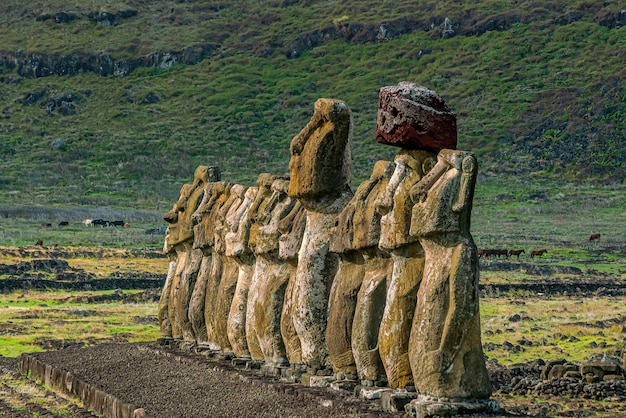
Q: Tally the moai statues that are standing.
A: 15